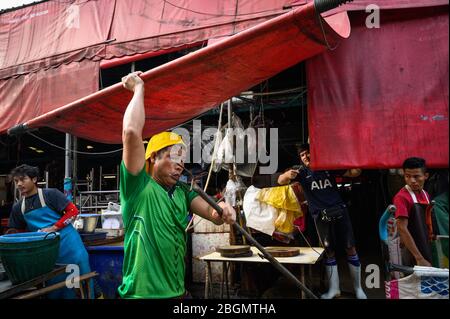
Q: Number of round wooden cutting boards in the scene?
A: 3